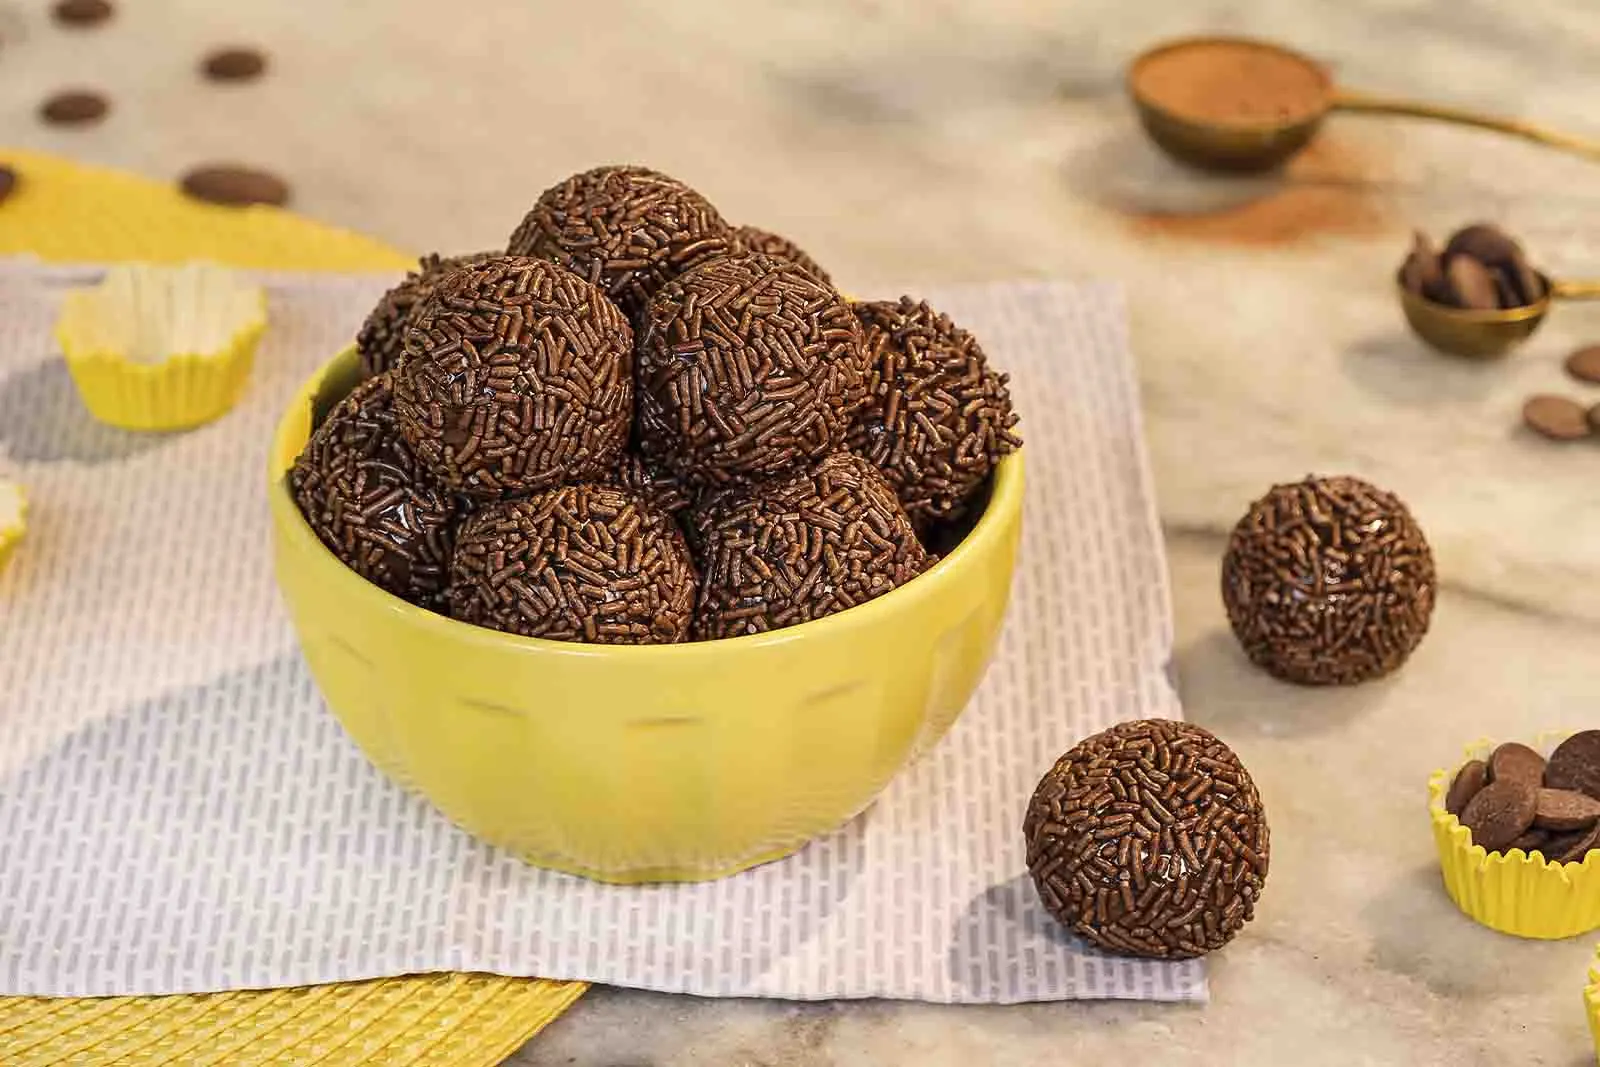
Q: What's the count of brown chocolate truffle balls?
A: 11